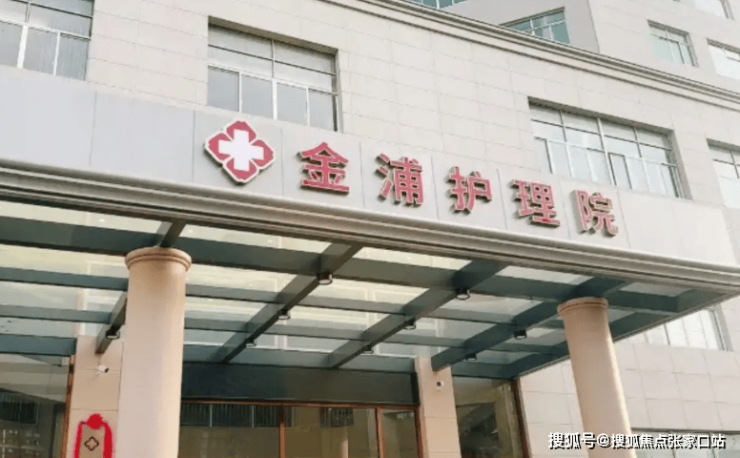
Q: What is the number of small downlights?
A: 9